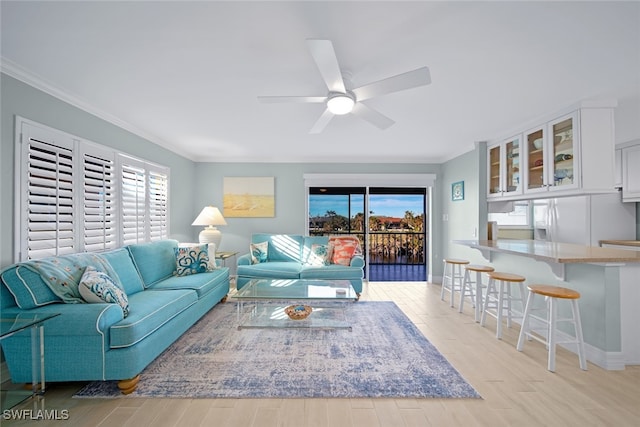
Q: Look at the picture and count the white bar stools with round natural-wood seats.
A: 4